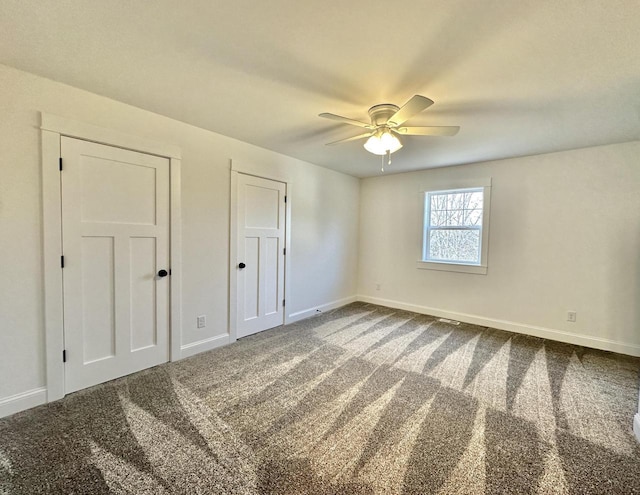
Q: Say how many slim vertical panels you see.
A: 4